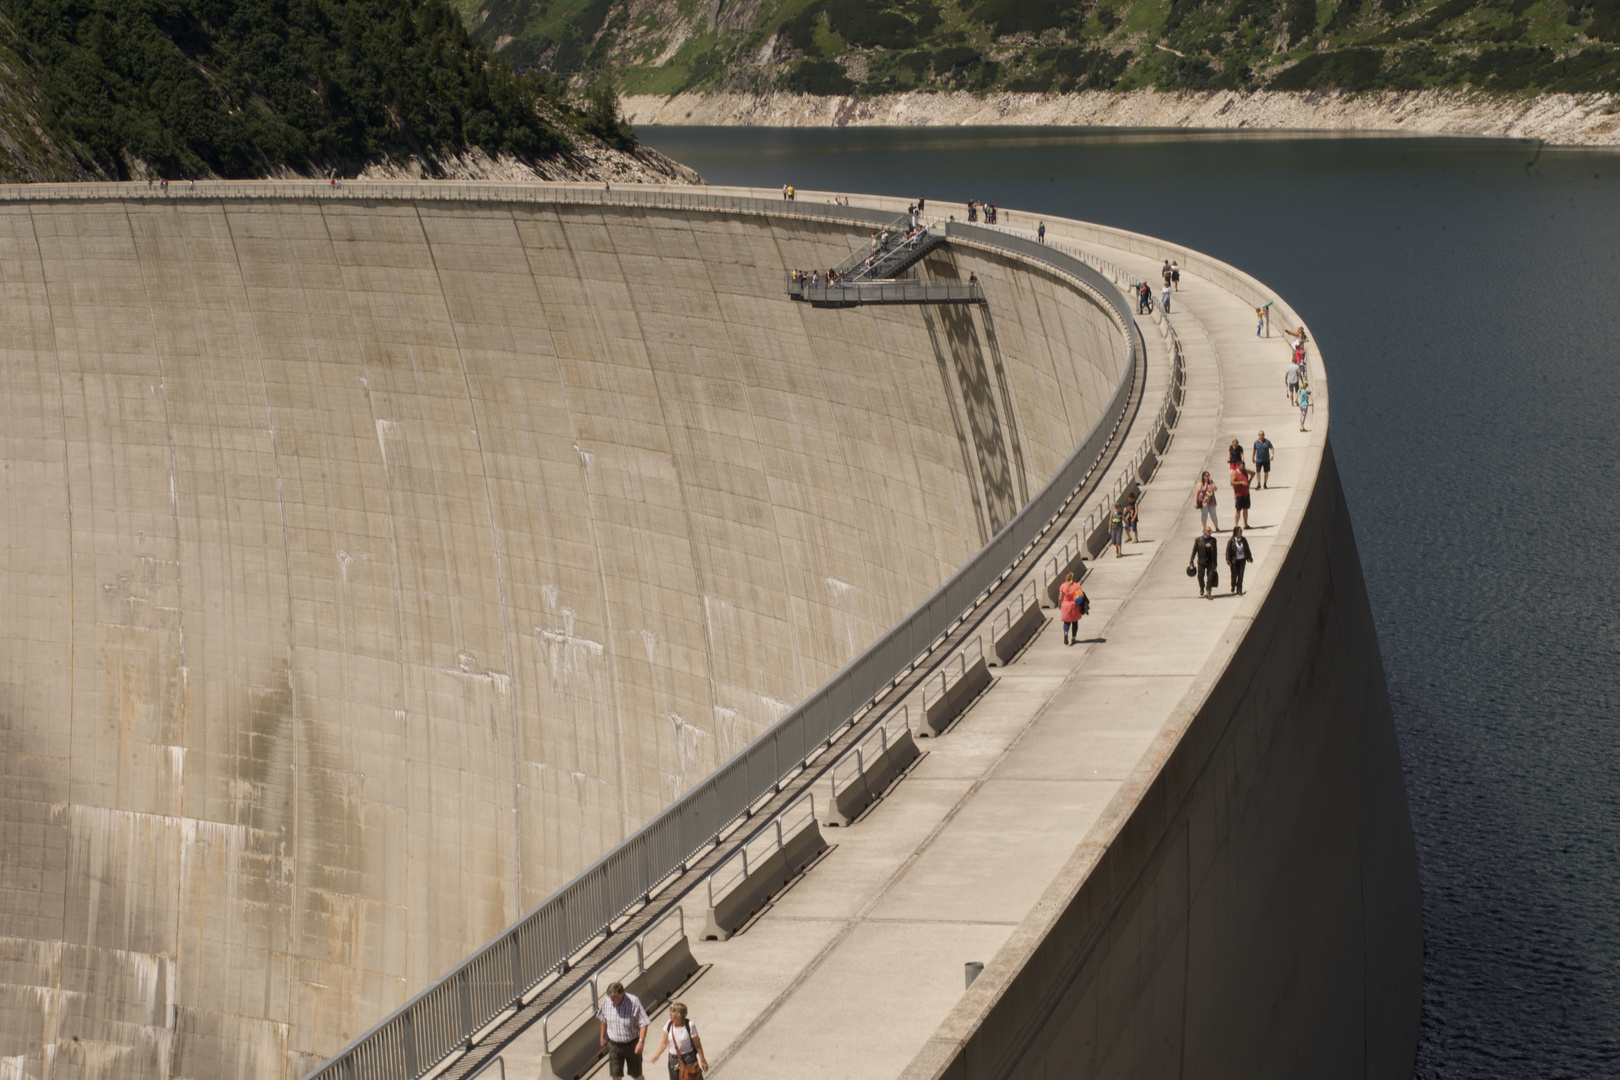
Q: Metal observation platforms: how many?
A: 1